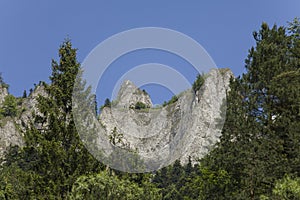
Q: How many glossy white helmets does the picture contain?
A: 0